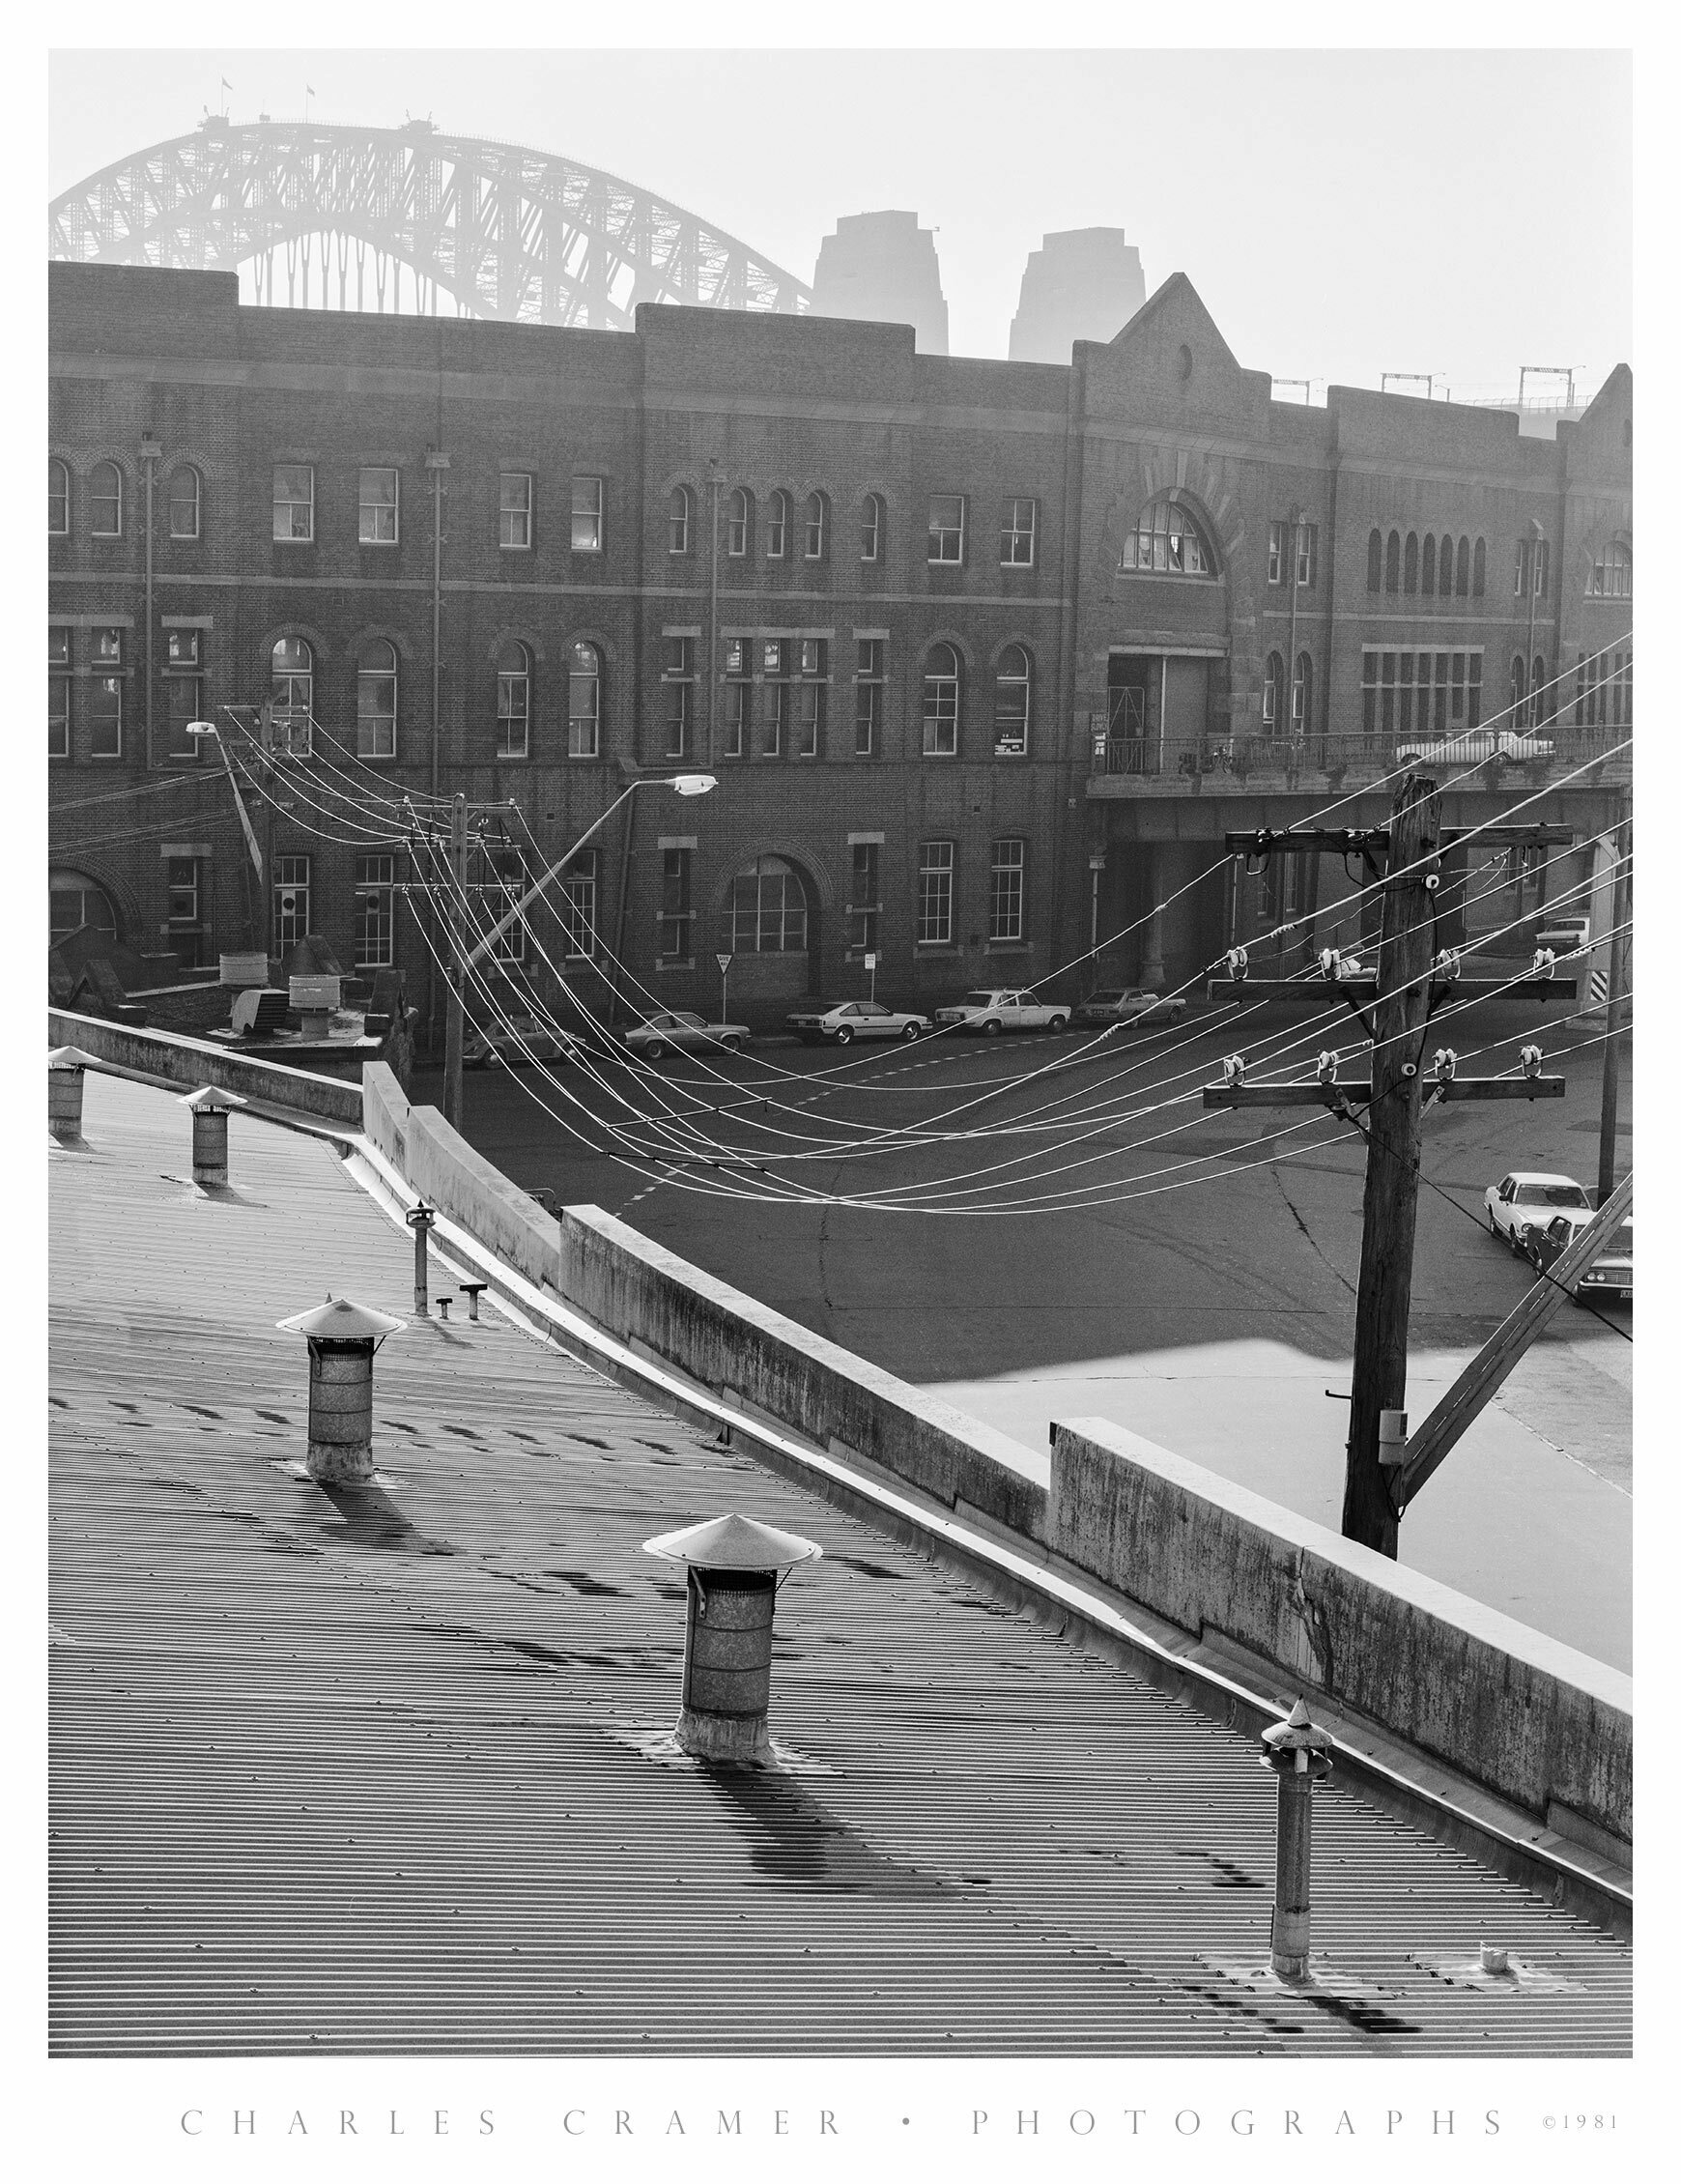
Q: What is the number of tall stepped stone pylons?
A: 2